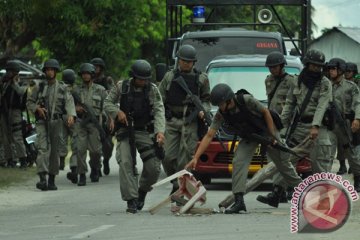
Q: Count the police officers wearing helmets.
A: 12